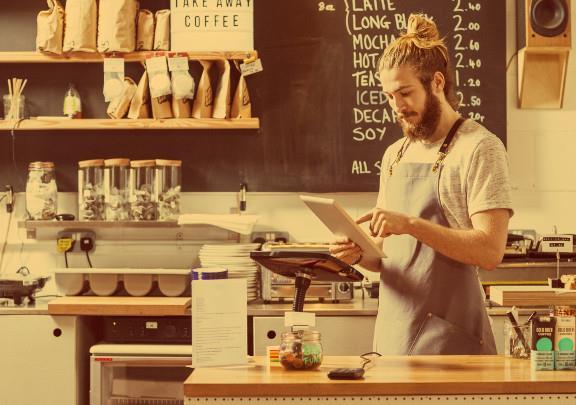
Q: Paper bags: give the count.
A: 12